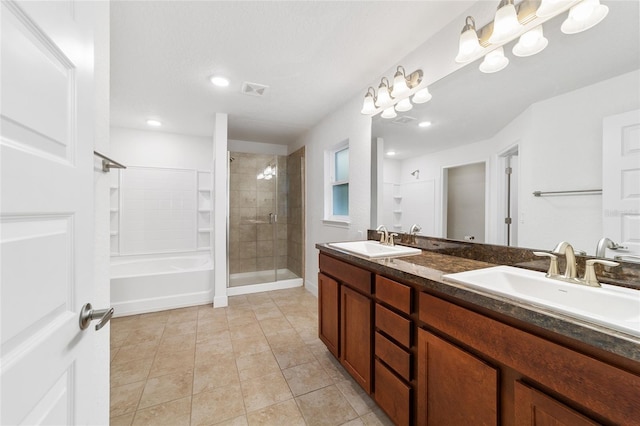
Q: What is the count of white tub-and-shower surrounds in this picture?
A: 1